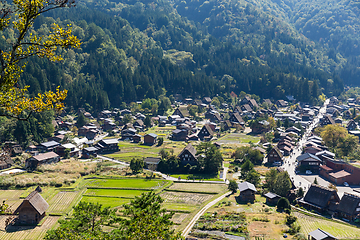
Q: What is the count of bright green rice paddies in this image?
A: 3